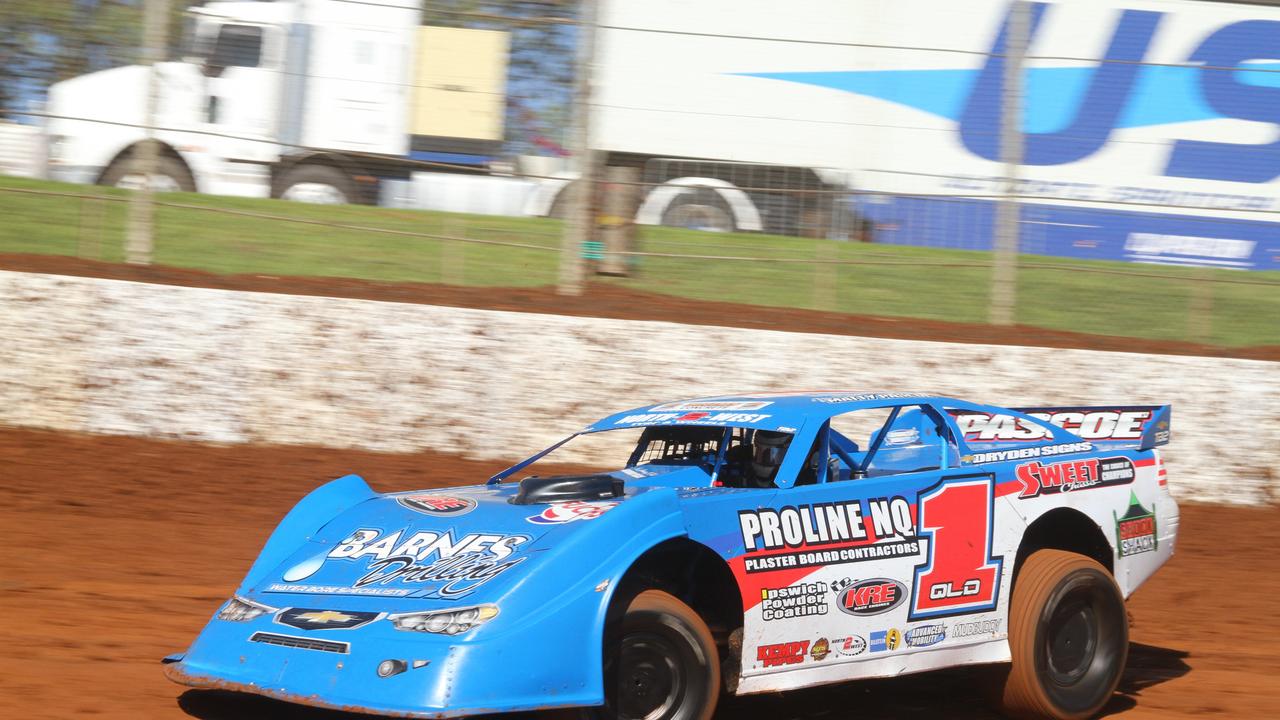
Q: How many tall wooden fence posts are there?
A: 3